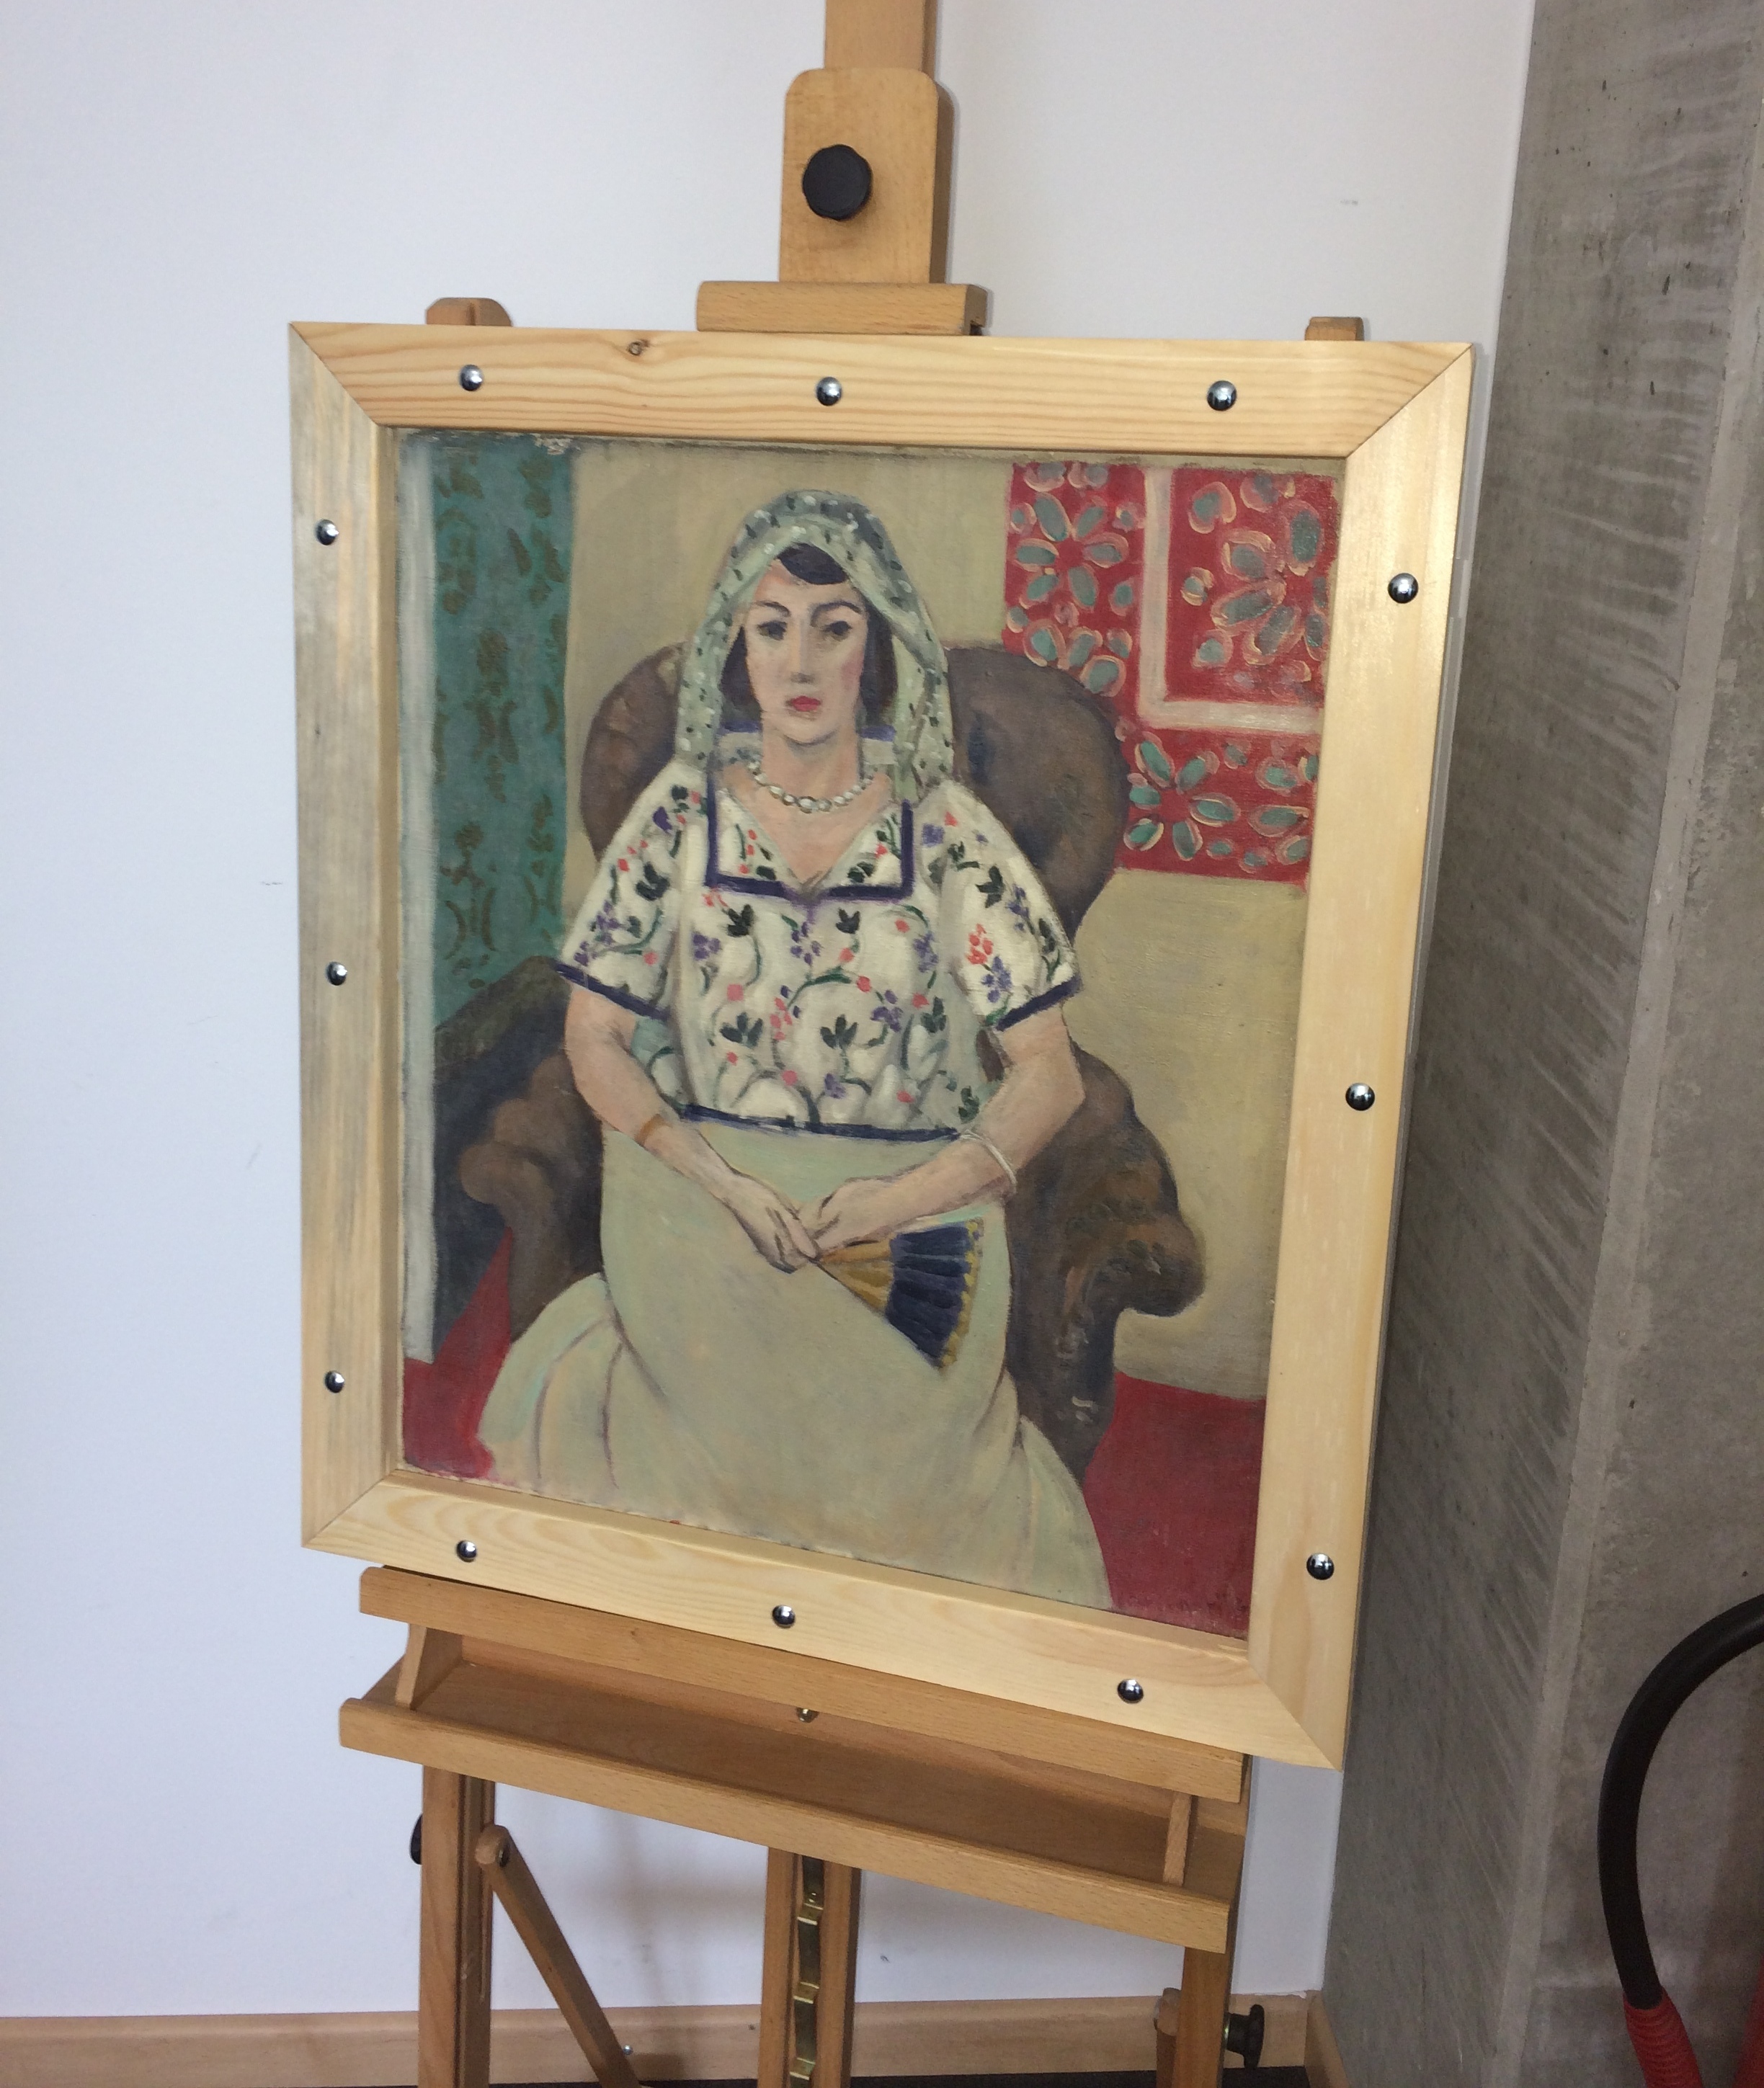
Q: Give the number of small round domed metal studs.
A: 12